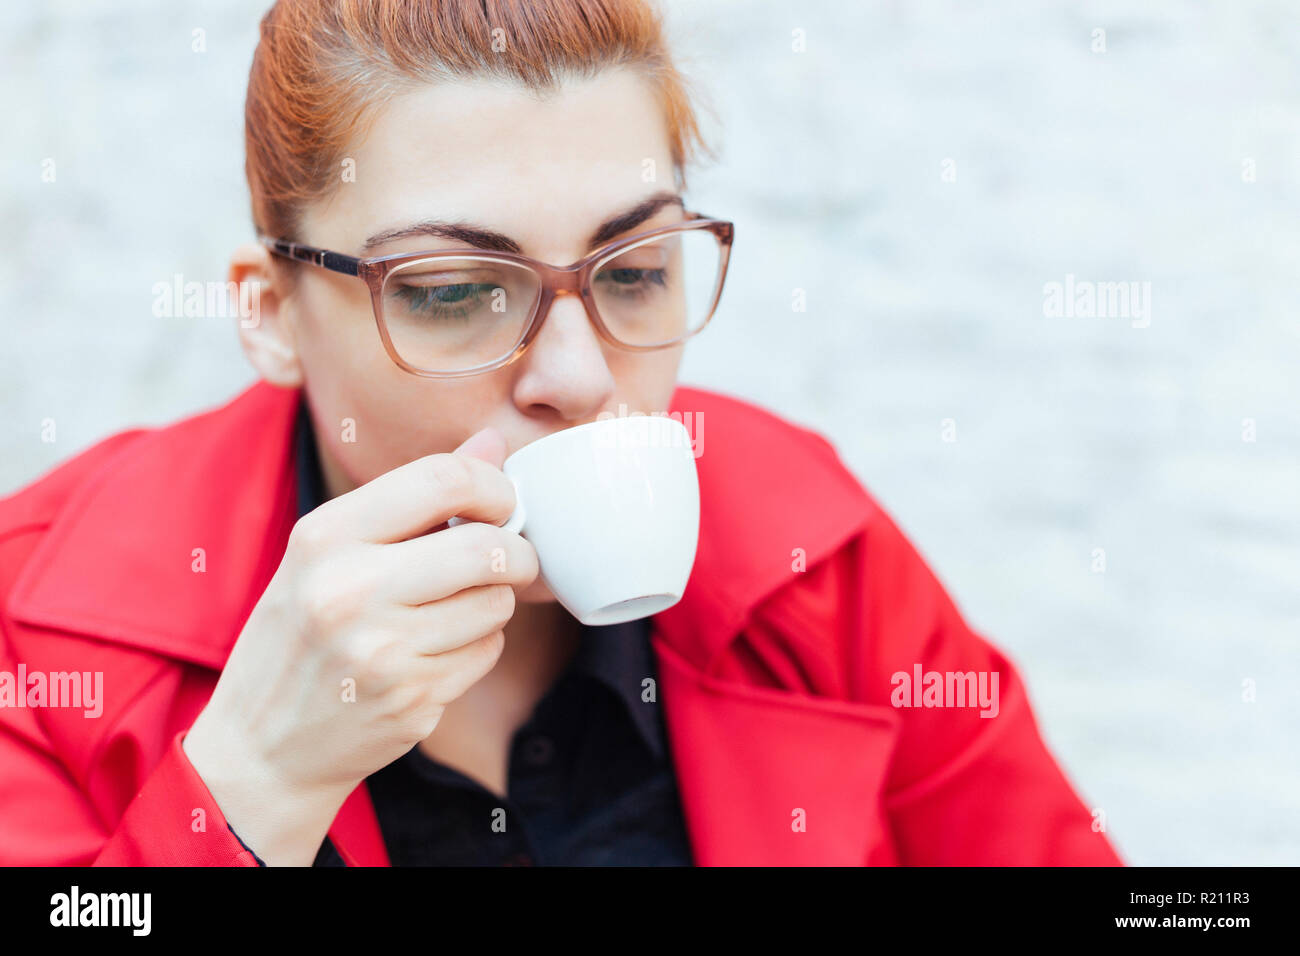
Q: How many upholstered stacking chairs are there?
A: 0